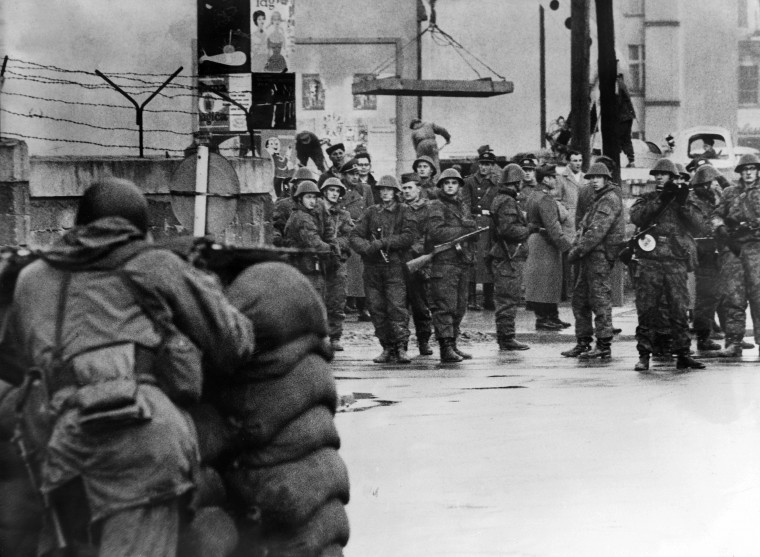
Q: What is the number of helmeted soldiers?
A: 13